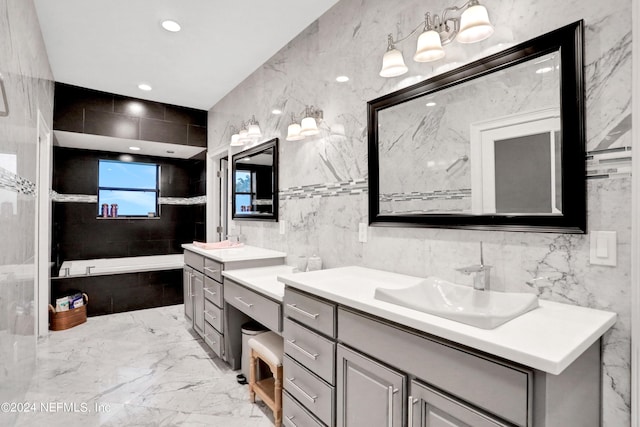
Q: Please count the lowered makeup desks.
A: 1